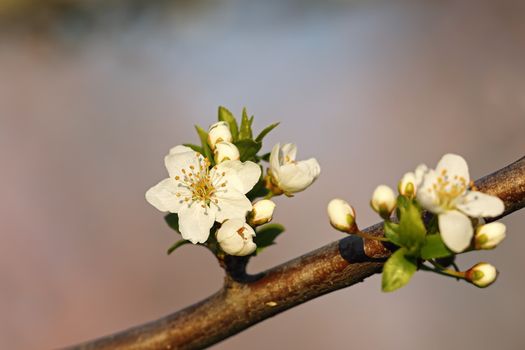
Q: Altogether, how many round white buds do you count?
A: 9